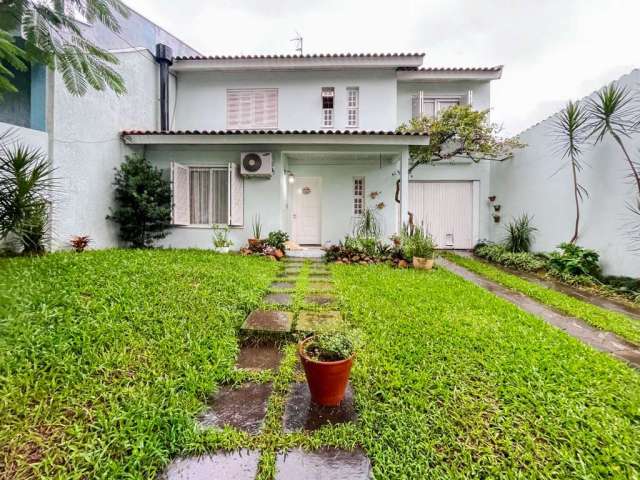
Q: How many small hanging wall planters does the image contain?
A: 5